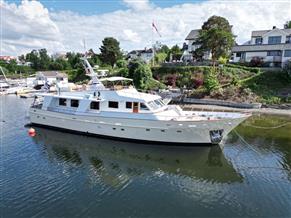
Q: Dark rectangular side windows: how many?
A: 5